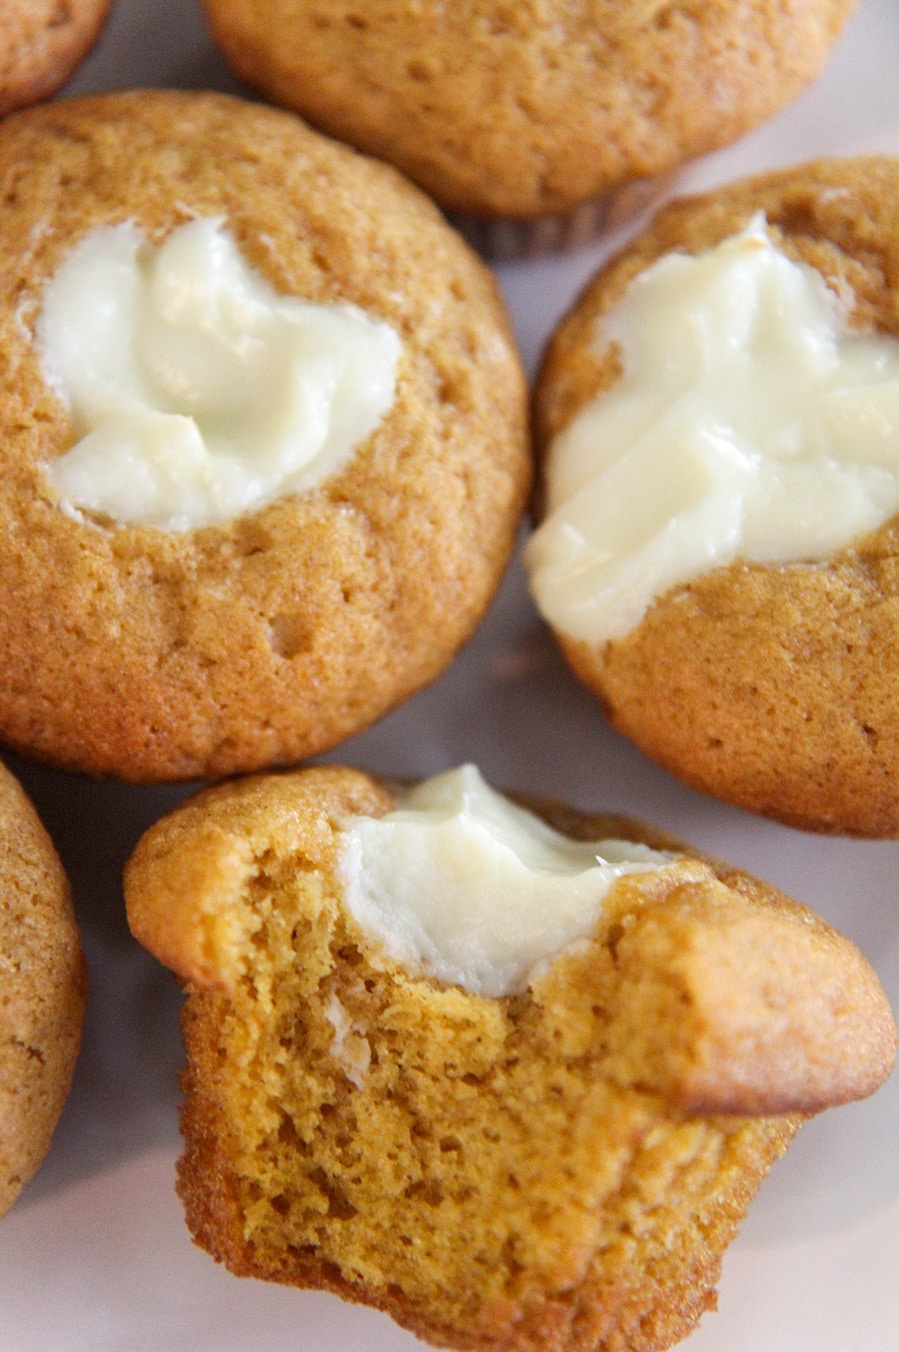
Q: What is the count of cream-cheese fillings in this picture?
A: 3